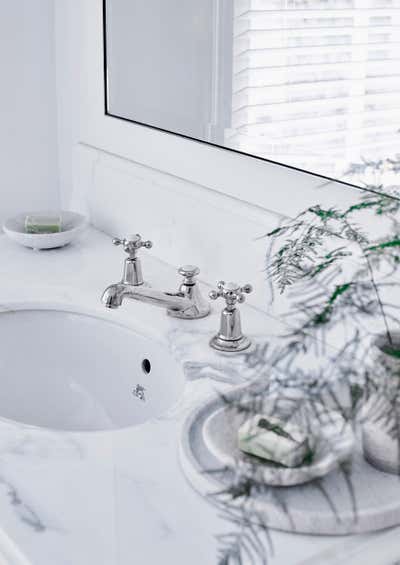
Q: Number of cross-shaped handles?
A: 2